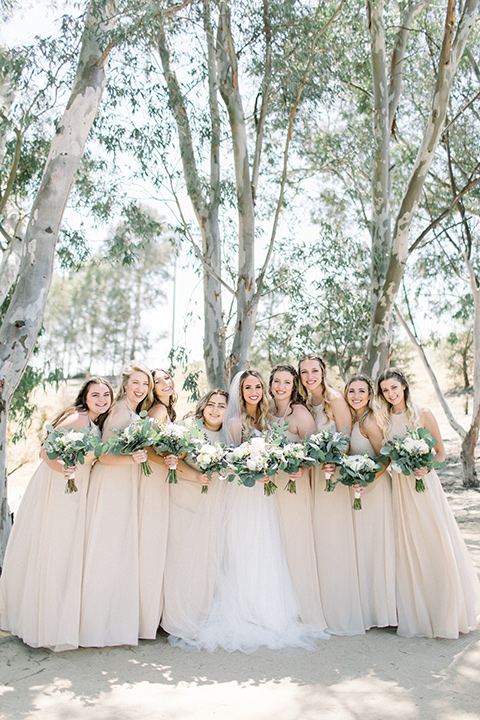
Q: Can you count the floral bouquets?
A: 9